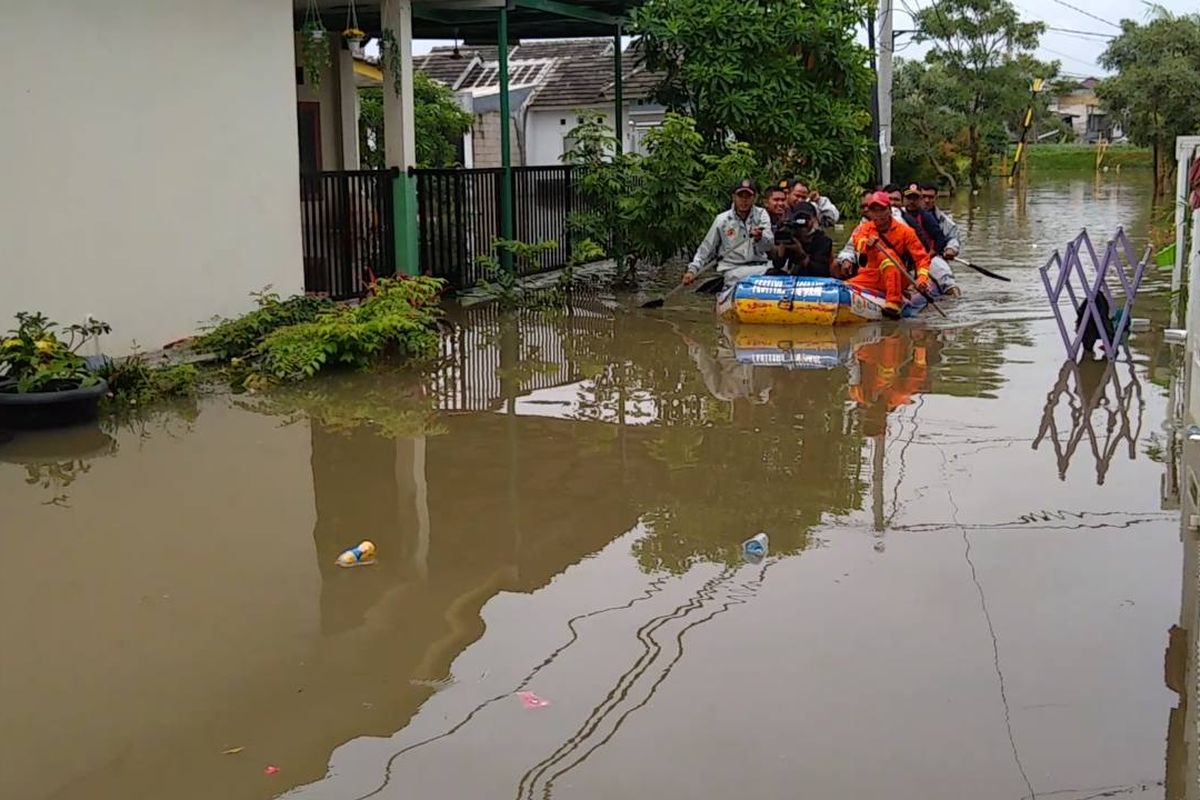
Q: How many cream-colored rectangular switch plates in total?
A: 0